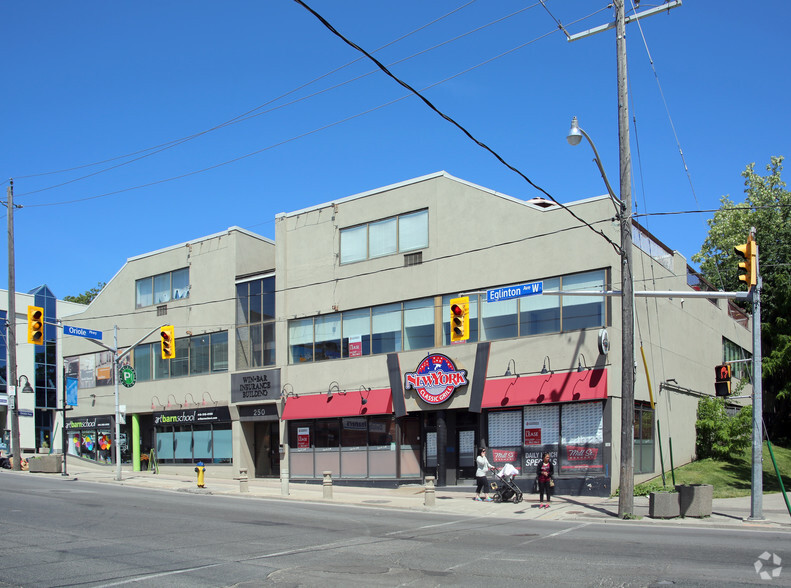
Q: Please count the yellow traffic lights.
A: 4